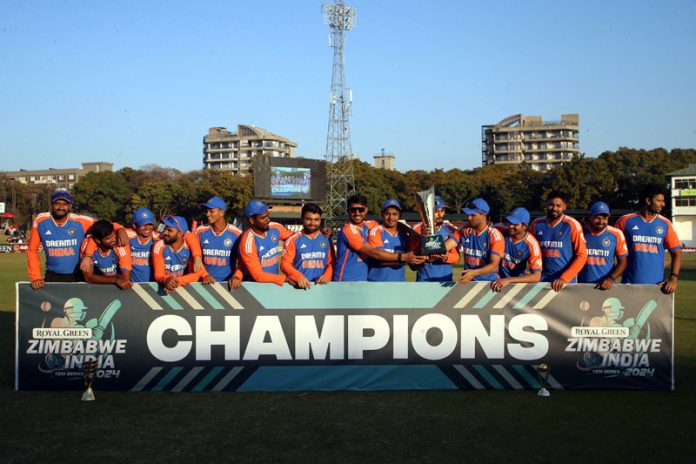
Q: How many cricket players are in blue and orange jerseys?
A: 15